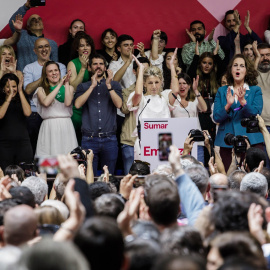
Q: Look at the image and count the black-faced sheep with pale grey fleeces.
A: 0